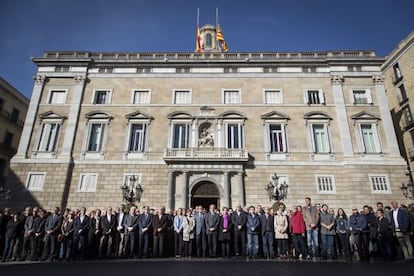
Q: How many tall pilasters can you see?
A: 4